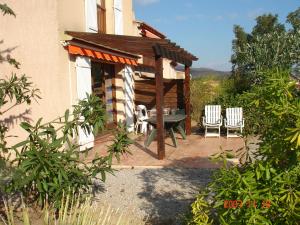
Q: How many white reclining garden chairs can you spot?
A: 2